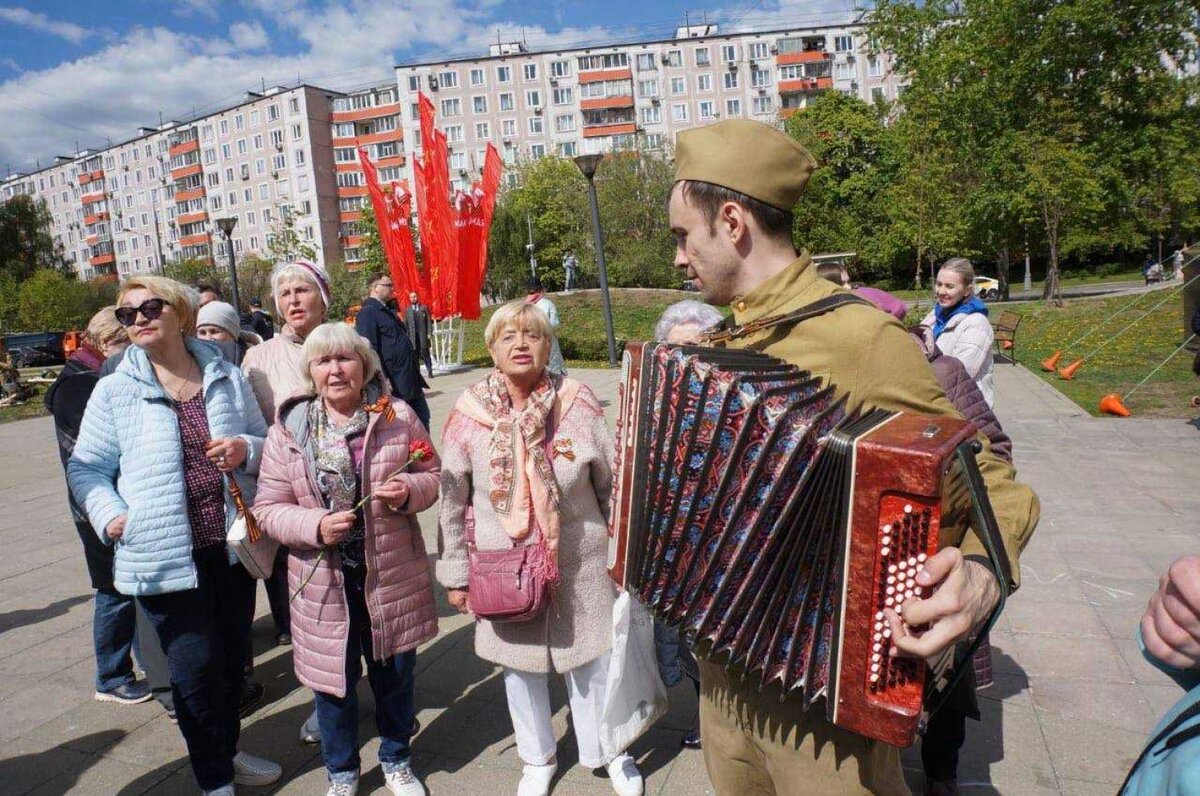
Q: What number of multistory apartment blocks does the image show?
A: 2